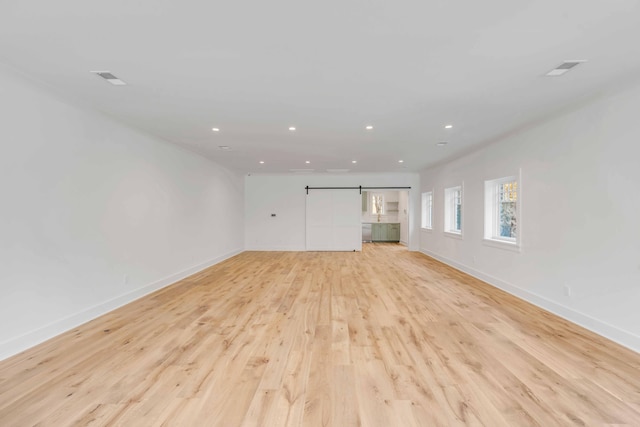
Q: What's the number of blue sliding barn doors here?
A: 0